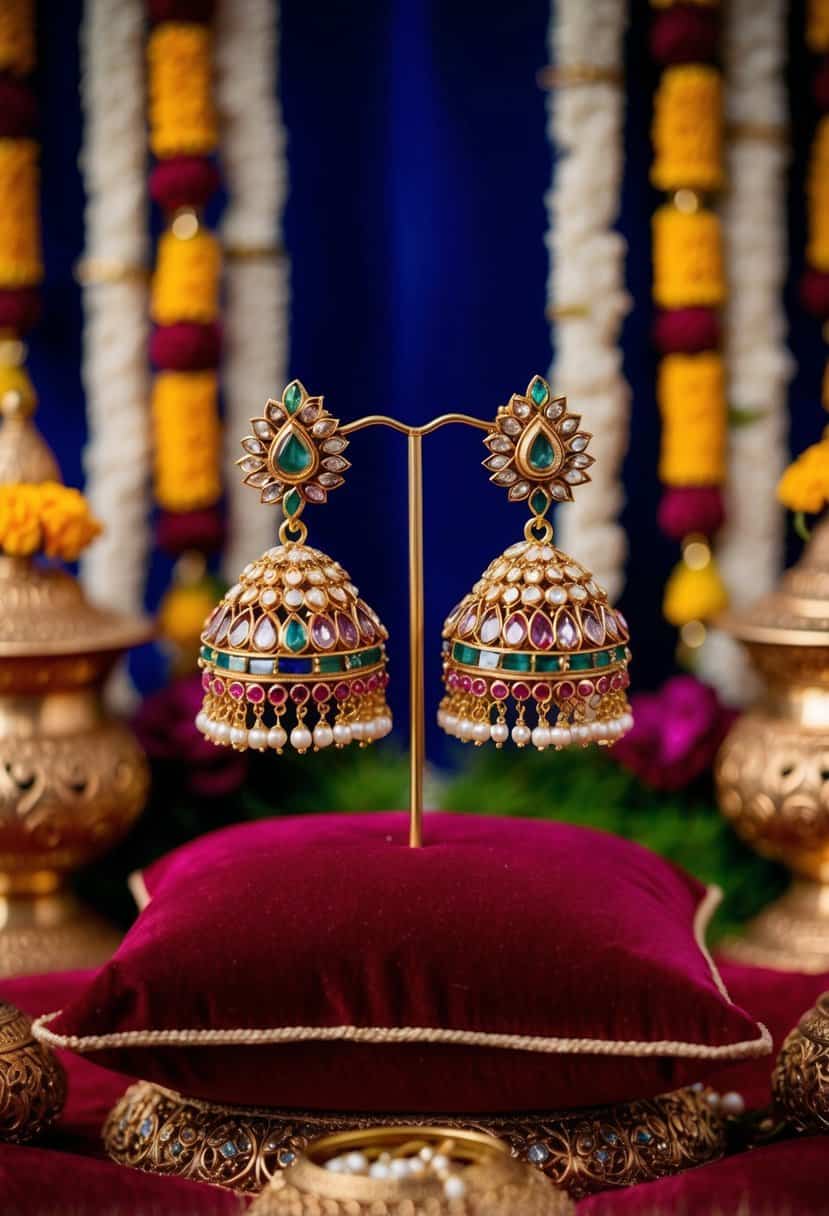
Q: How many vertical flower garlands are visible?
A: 8